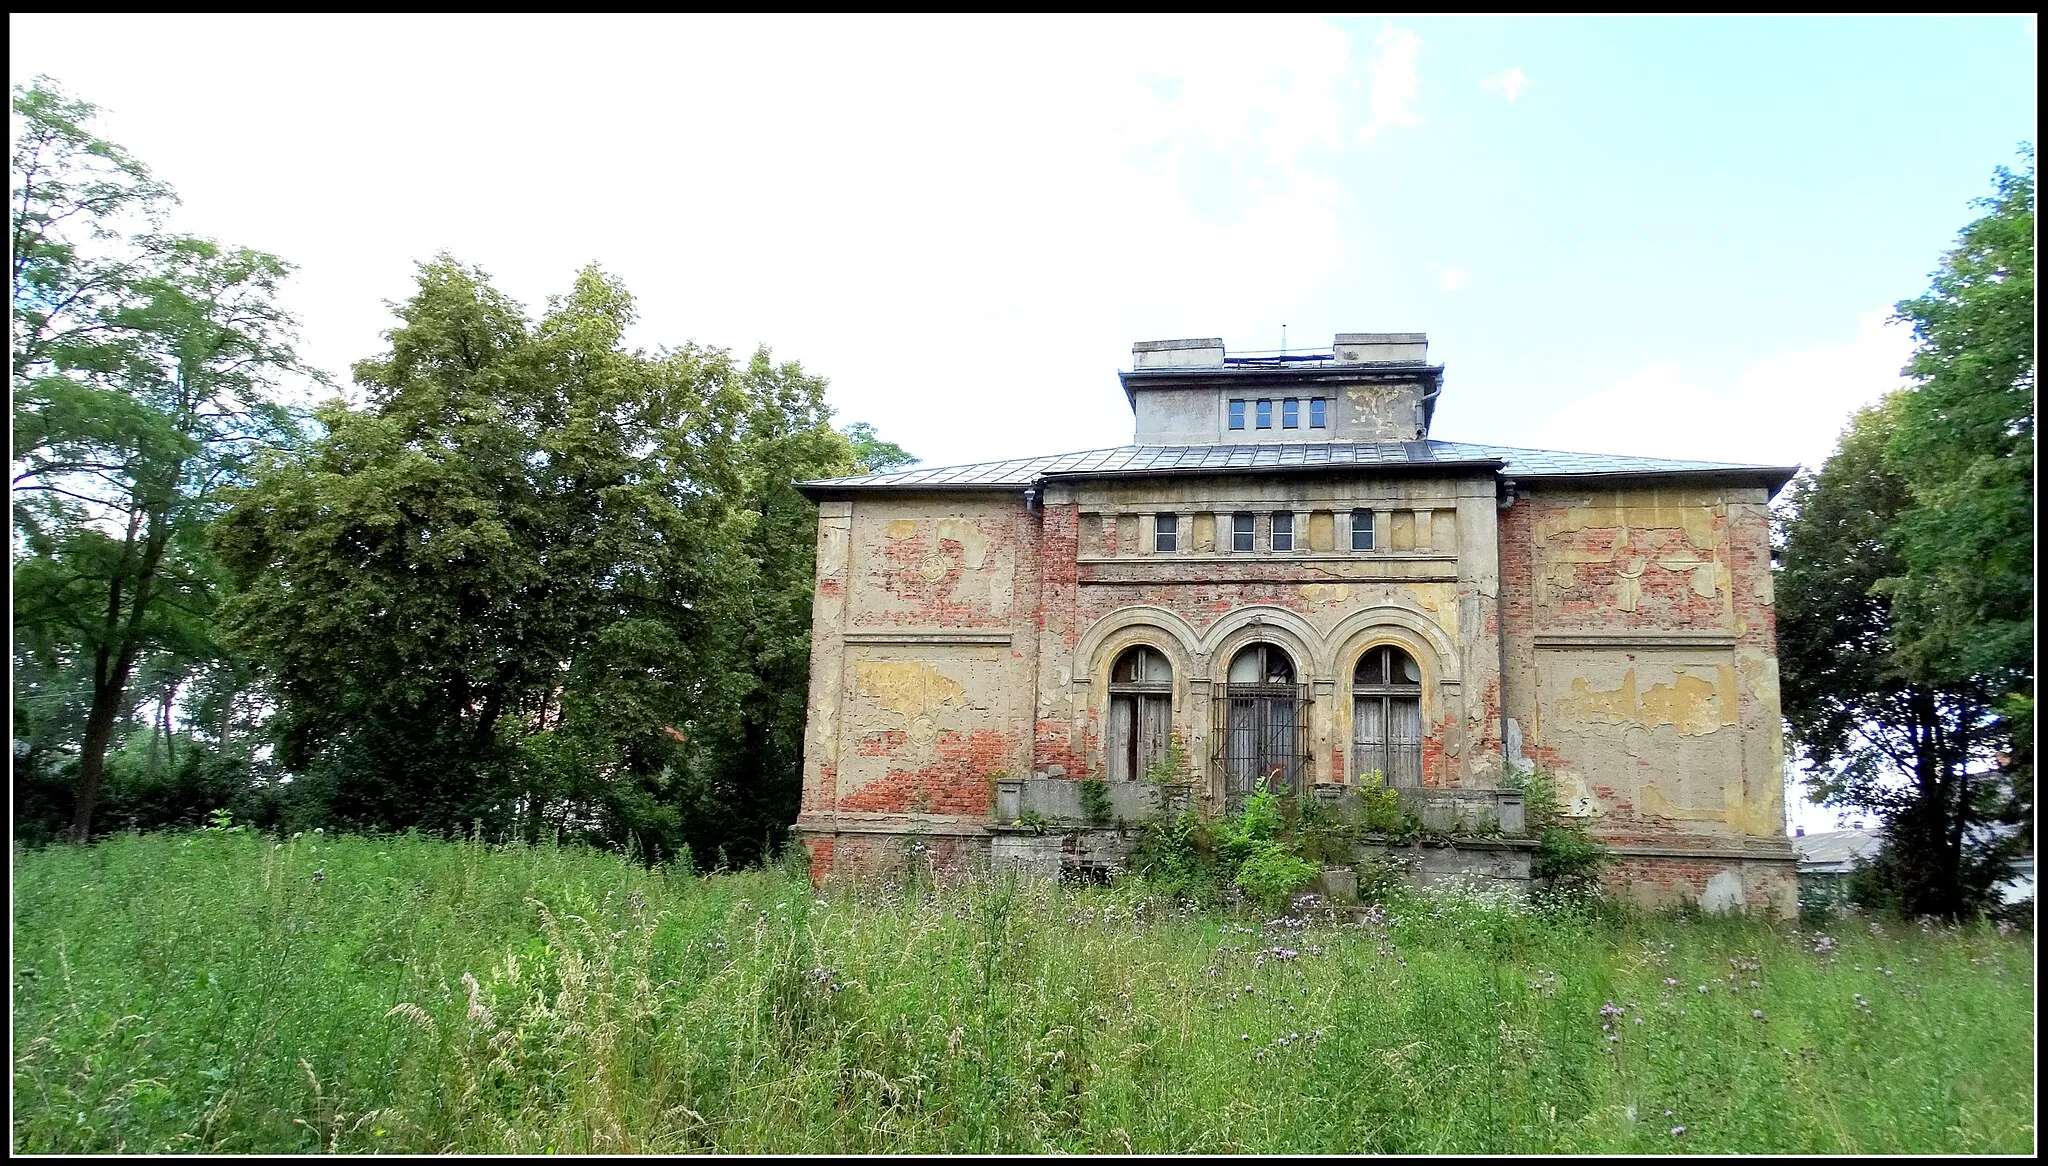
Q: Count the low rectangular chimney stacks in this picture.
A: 2